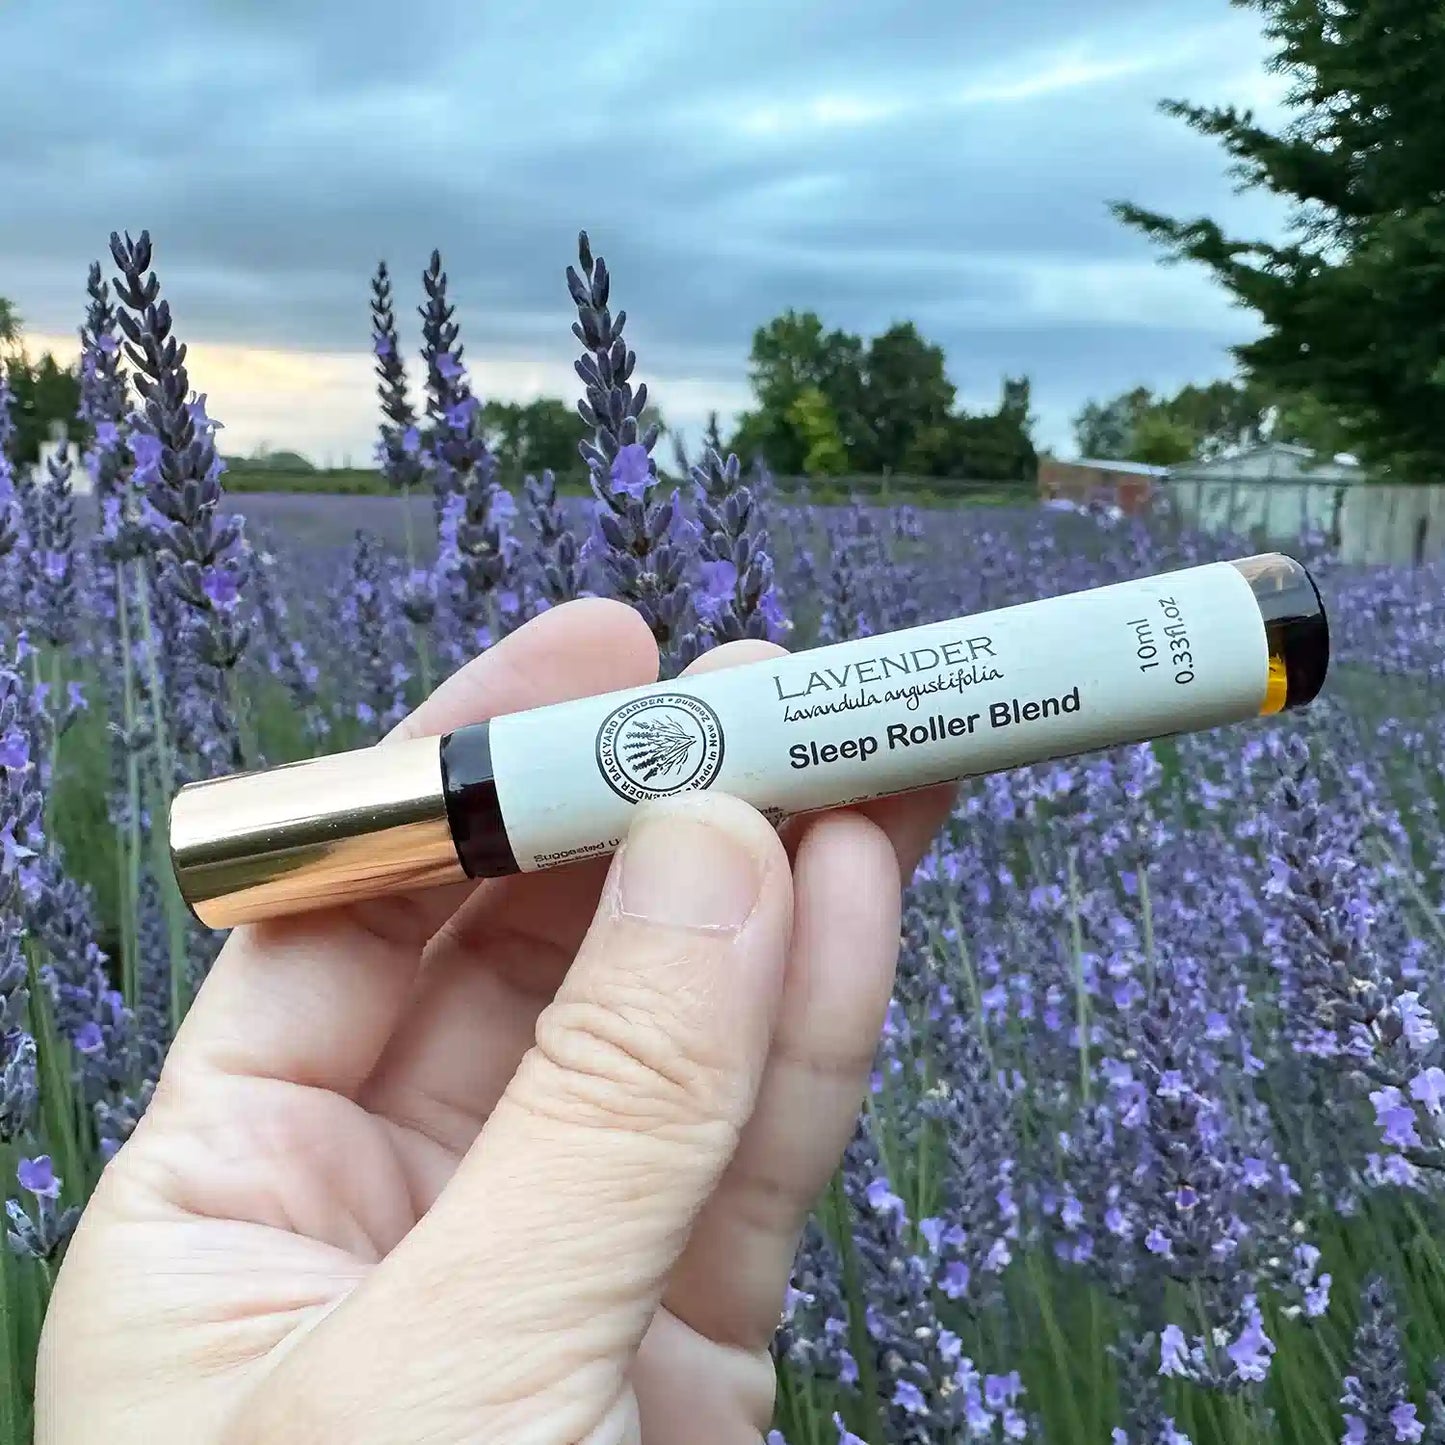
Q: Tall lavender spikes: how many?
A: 5